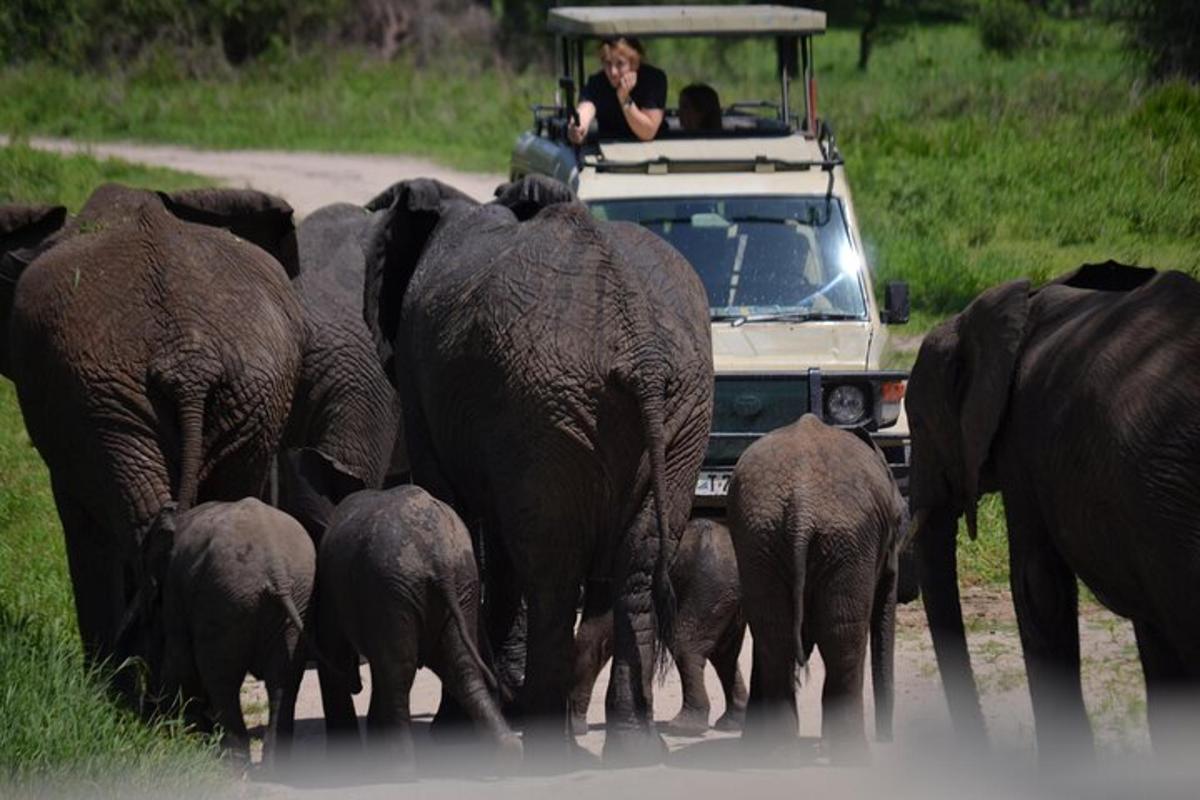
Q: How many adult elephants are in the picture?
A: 4